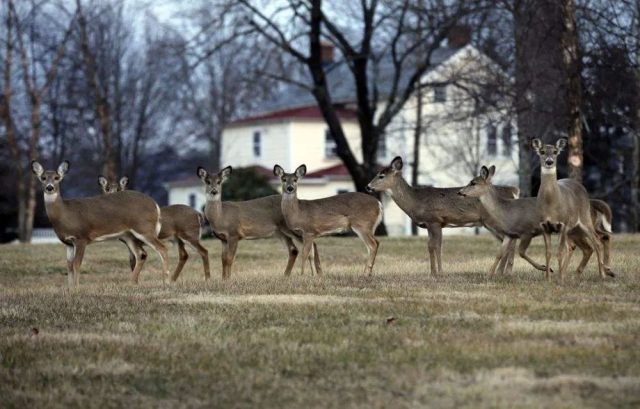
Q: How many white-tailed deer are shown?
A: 7